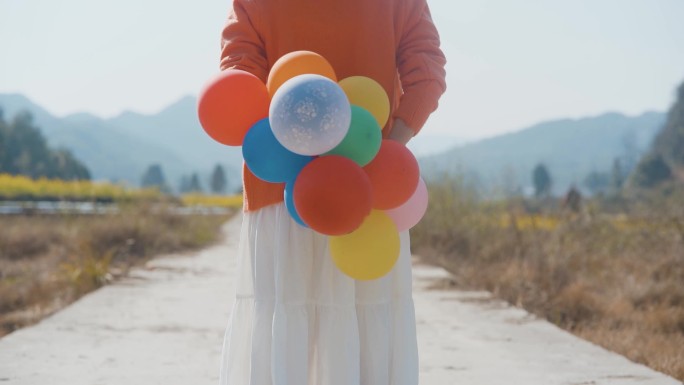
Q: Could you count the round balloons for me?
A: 11